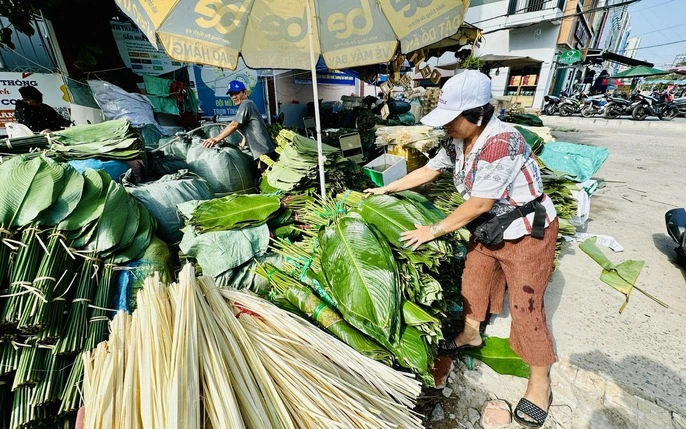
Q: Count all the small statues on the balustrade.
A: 0